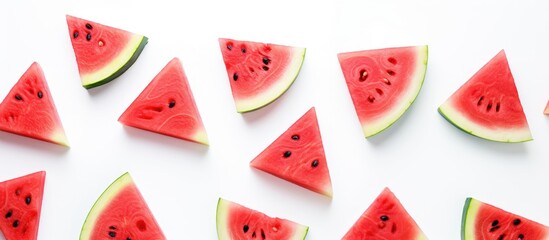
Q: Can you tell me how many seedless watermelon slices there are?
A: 0